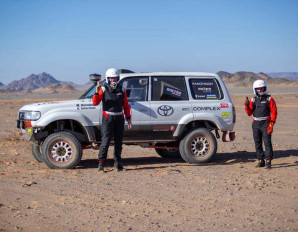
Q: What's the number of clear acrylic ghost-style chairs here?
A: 0